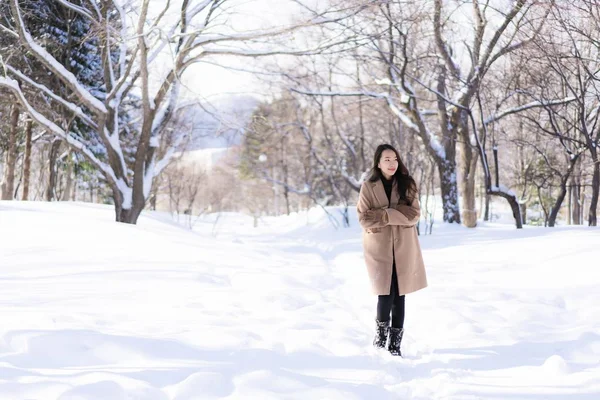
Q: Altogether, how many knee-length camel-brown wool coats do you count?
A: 1